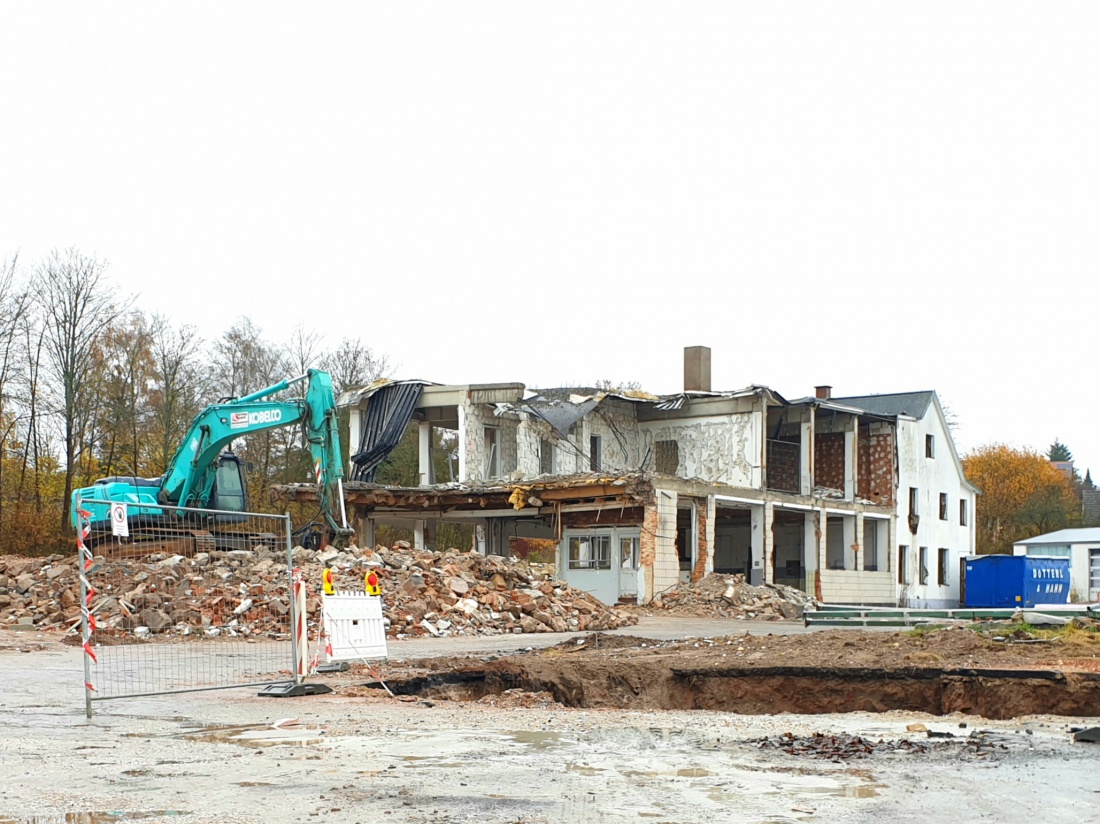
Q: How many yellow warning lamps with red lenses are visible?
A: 2